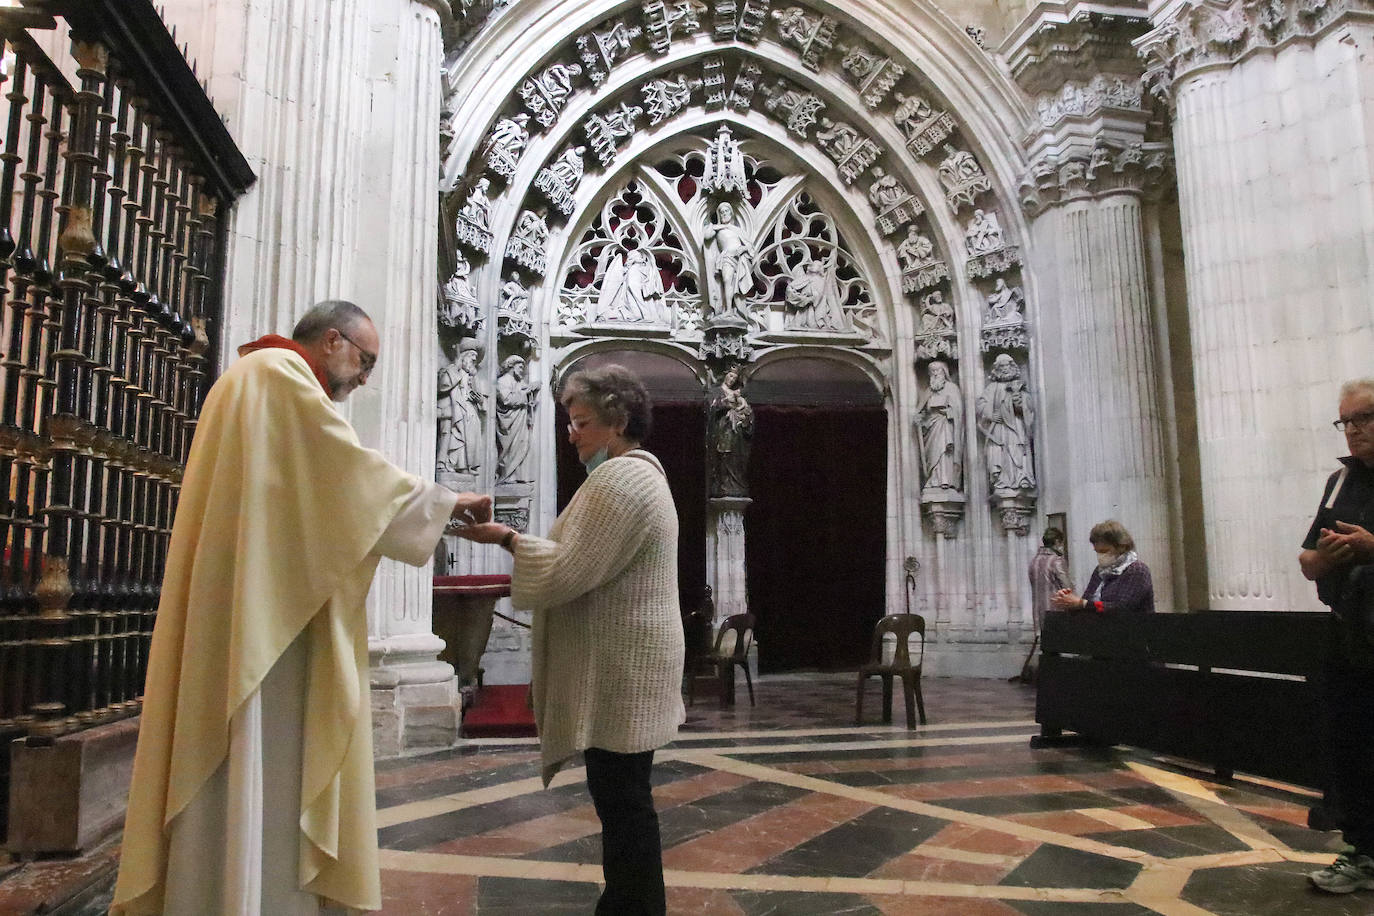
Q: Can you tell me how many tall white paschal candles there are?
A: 0